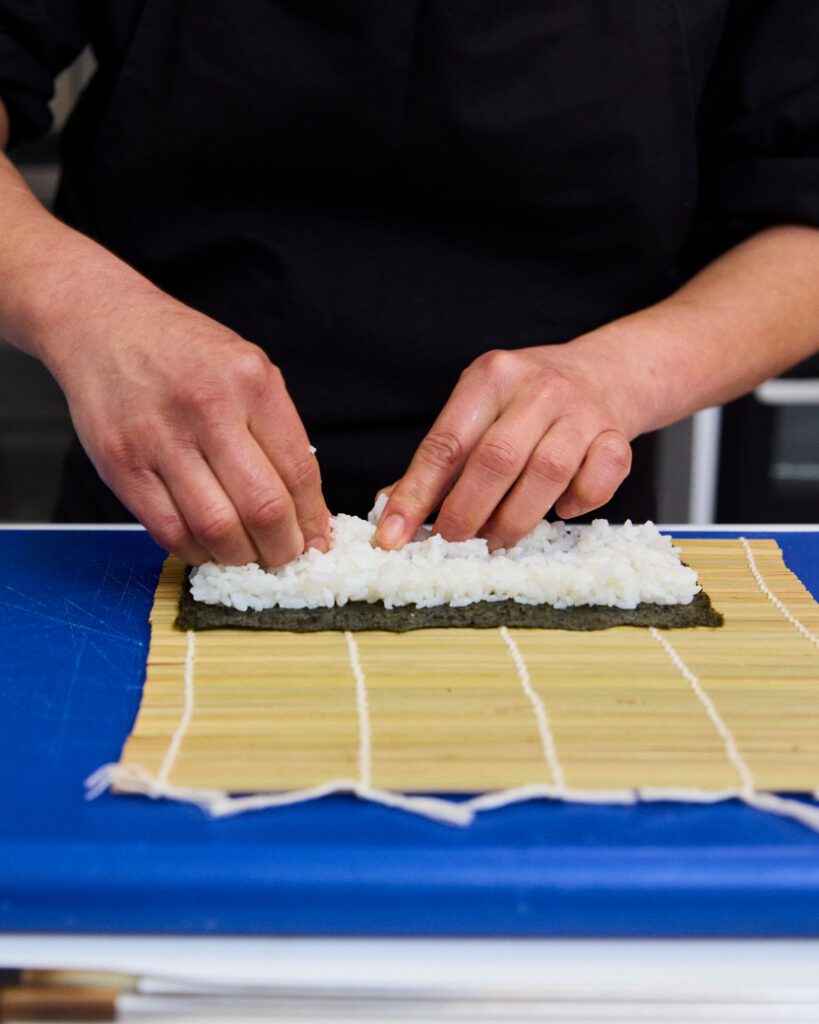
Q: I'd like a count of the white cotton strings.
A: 5